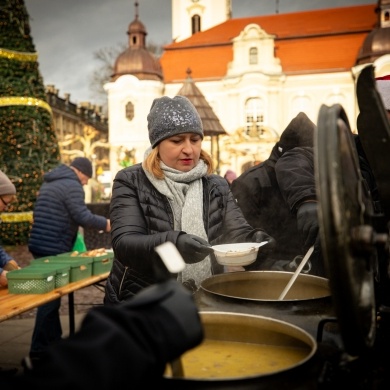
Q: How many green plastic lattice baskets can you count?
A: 4